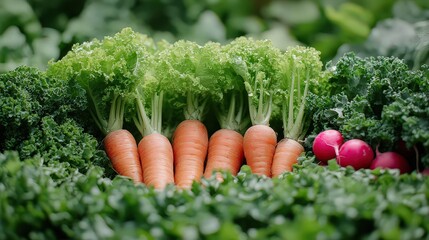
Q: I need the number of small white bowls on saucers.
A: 0